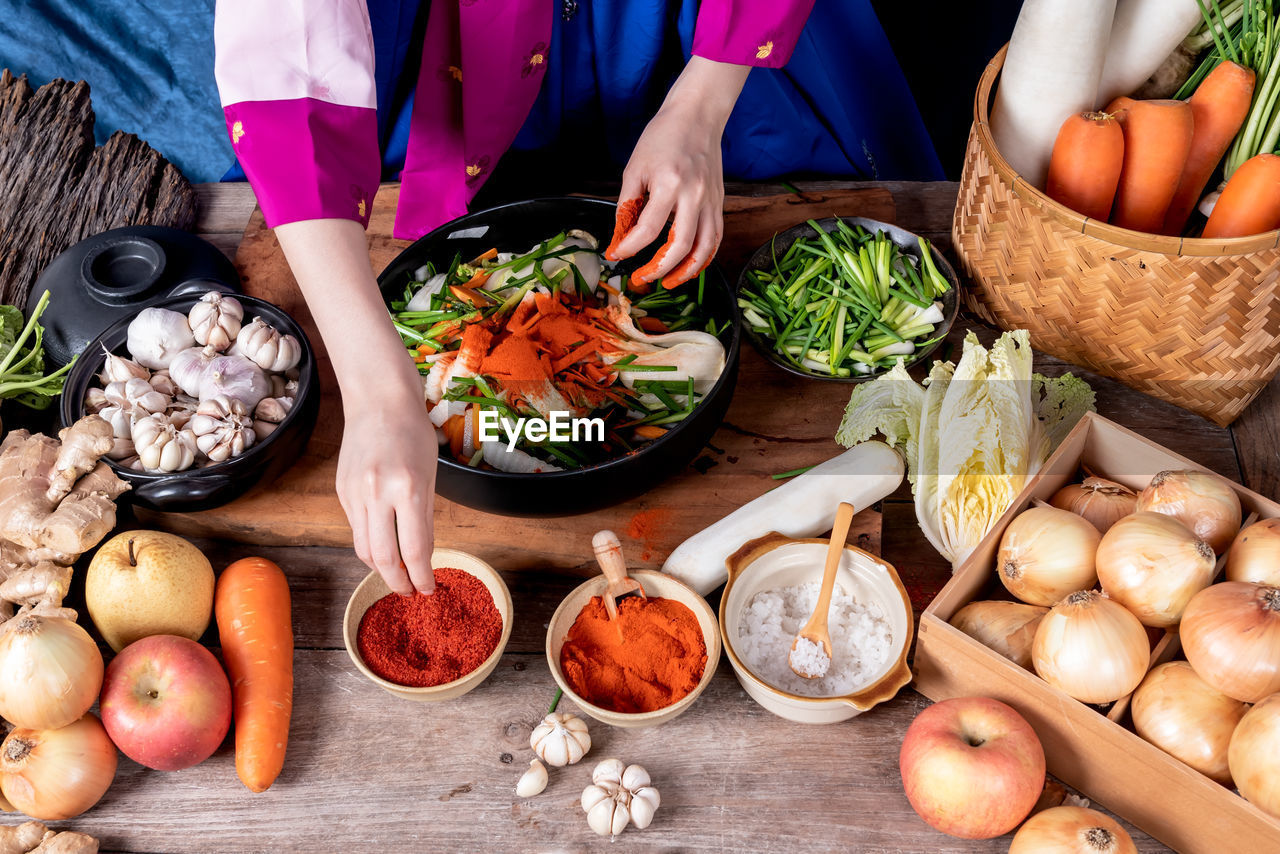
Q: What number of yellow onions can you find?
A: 13